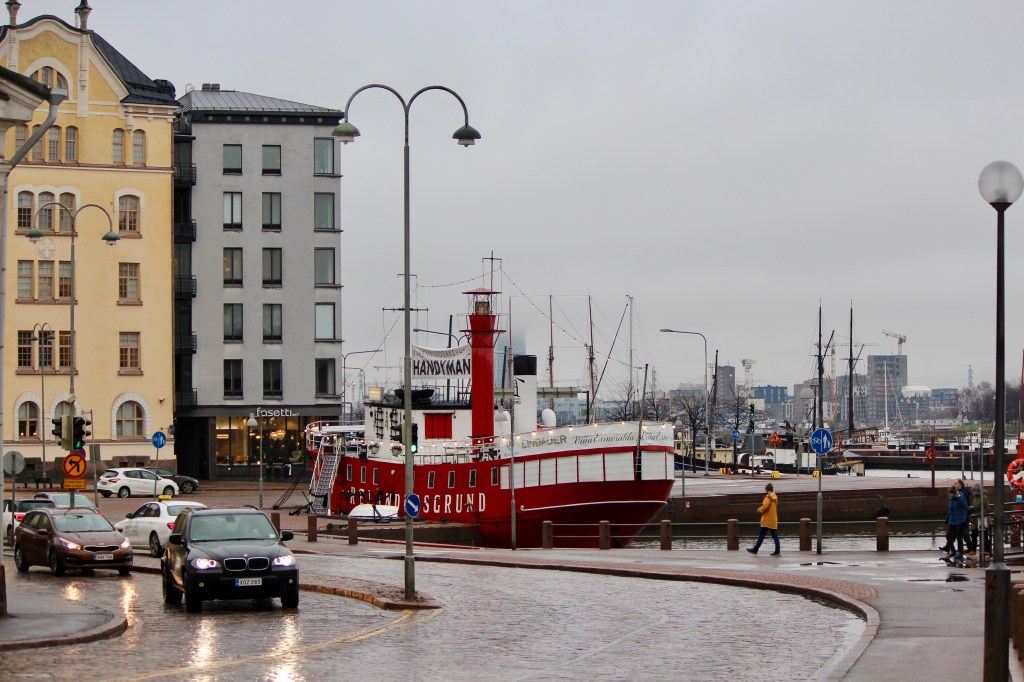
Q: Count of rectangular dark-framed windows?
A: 15